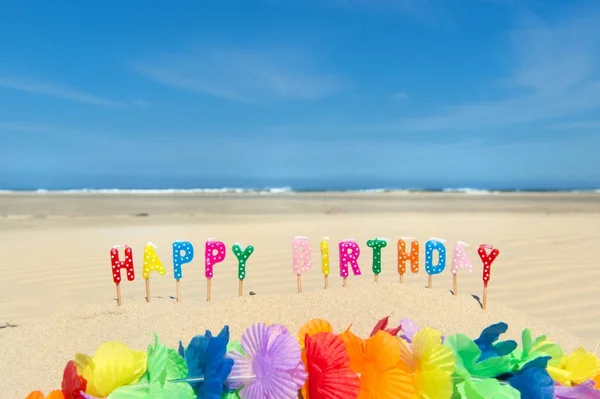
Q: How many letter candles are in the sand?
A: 13